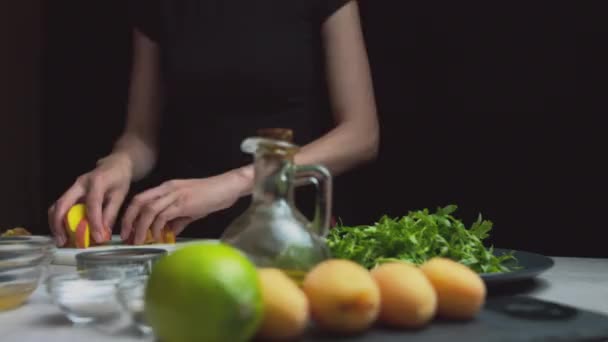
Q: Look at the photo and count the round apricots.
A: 4